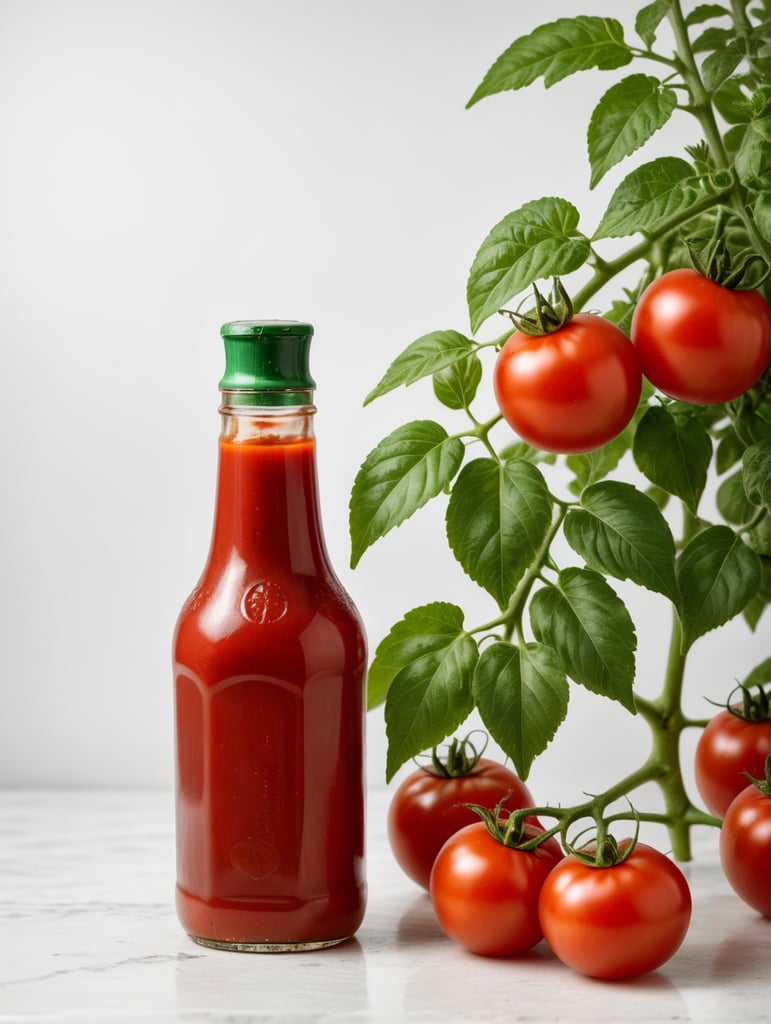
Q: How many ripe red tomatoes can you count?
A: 7